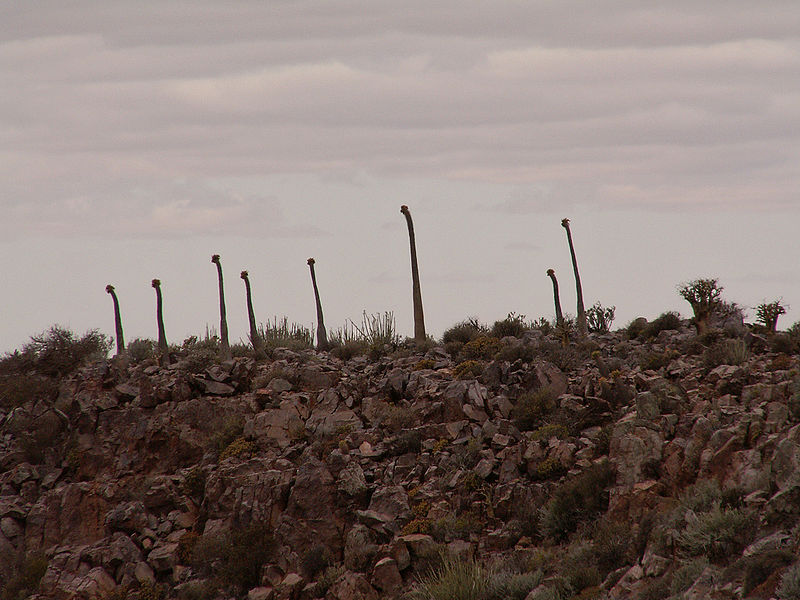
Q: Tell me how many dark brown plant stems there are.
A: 8